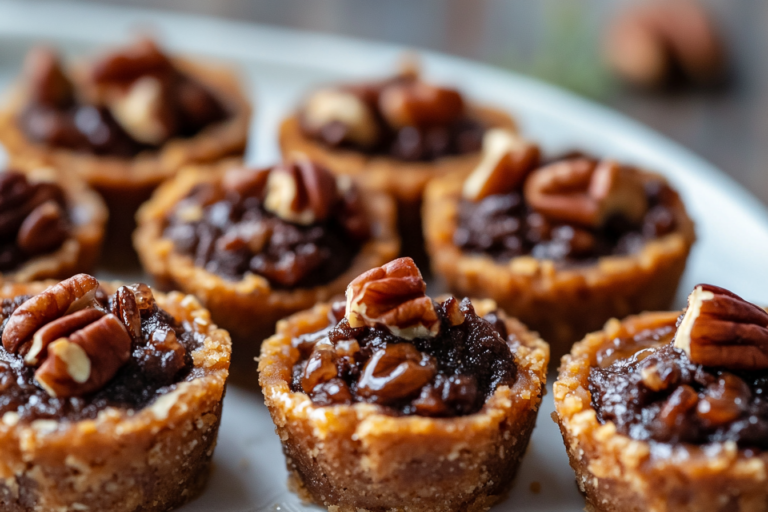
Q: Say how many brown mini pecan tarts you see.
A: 8